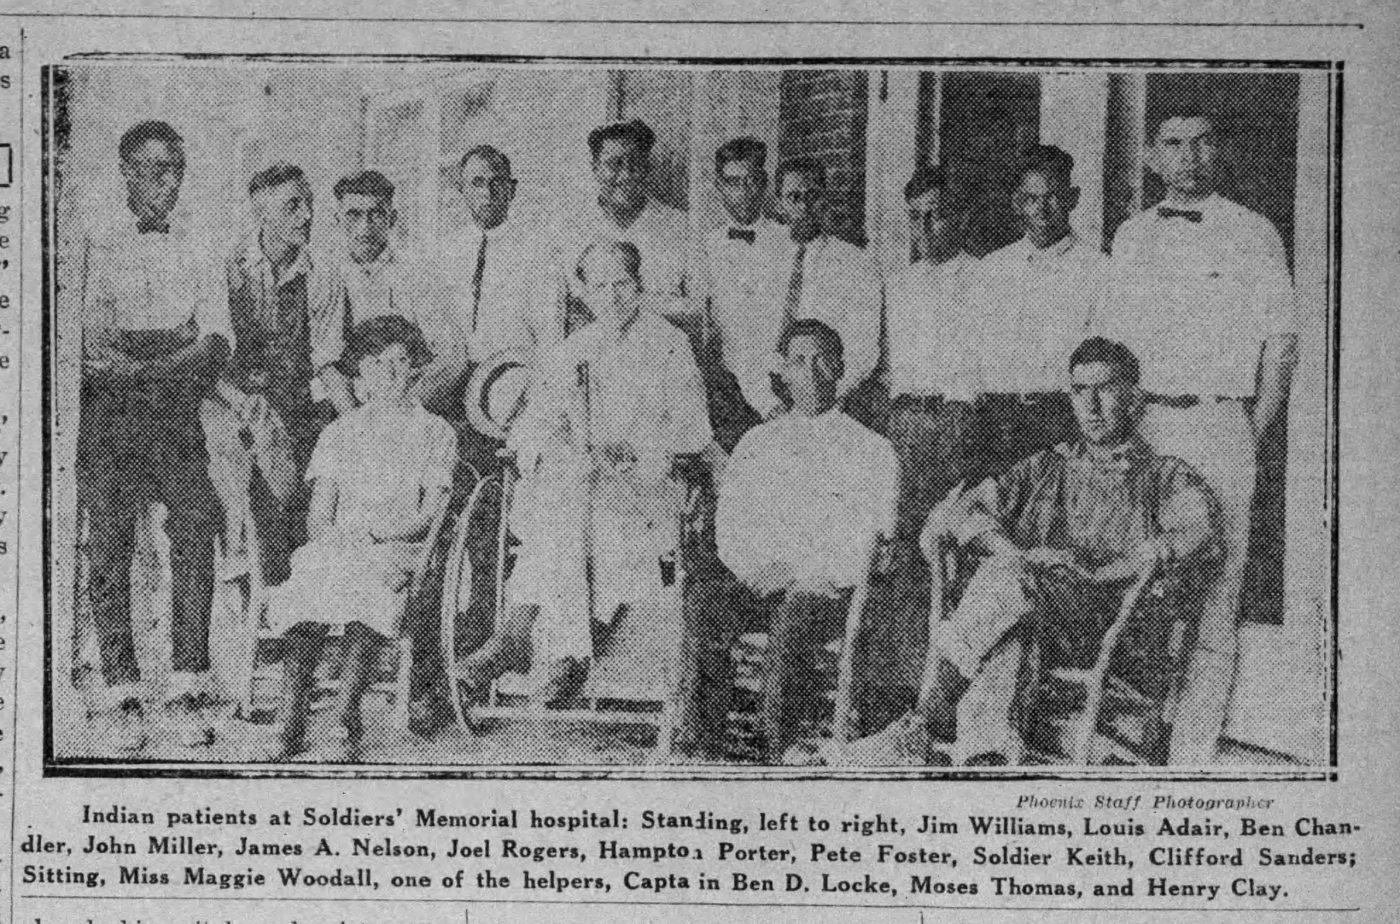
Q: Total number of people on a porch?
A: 14